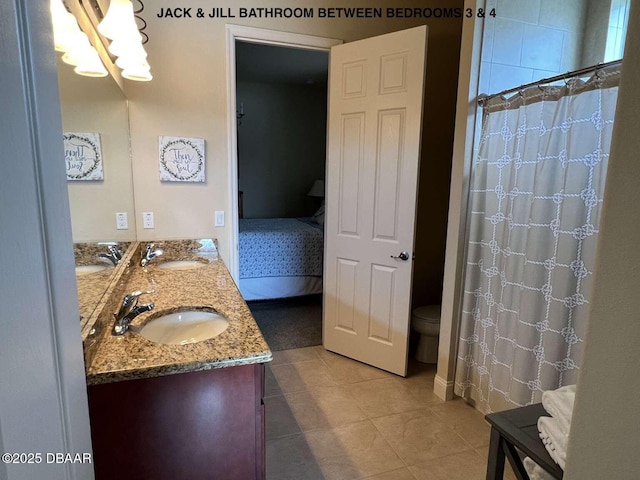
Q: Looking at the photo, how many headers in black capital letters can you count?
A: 1